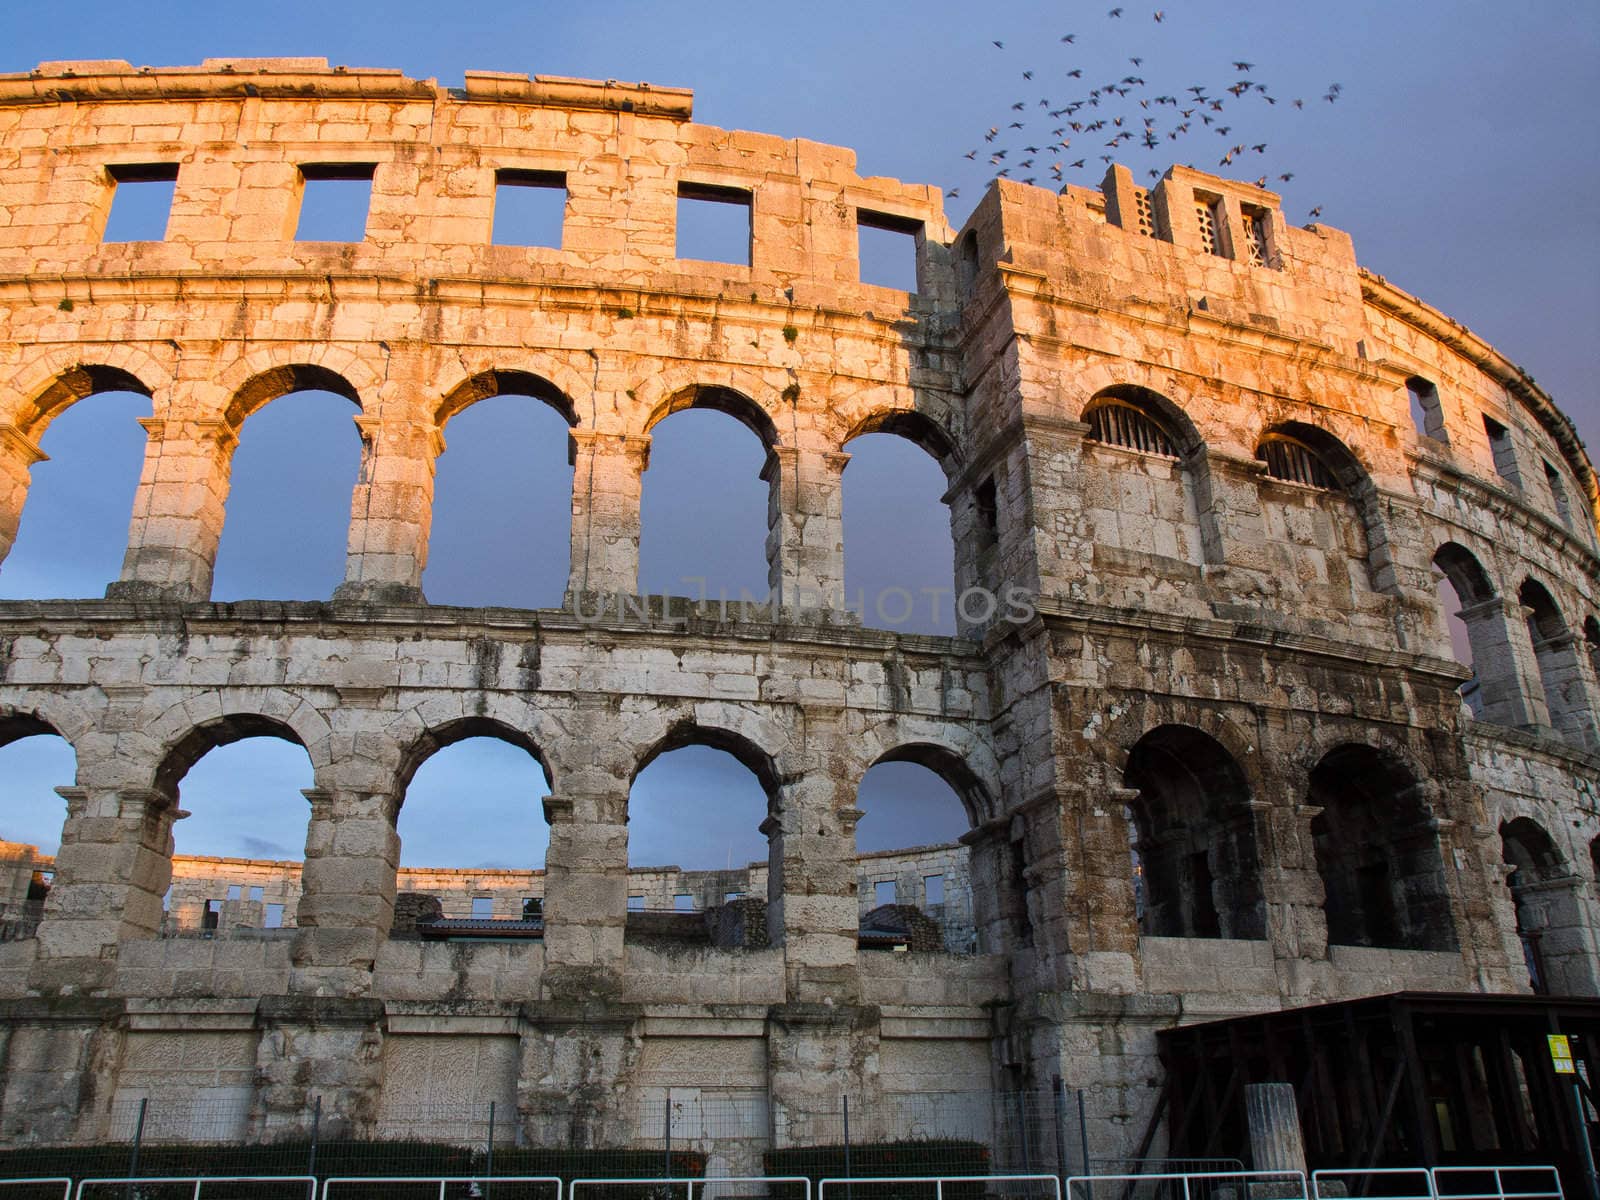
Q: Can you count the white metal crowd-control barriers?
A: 8